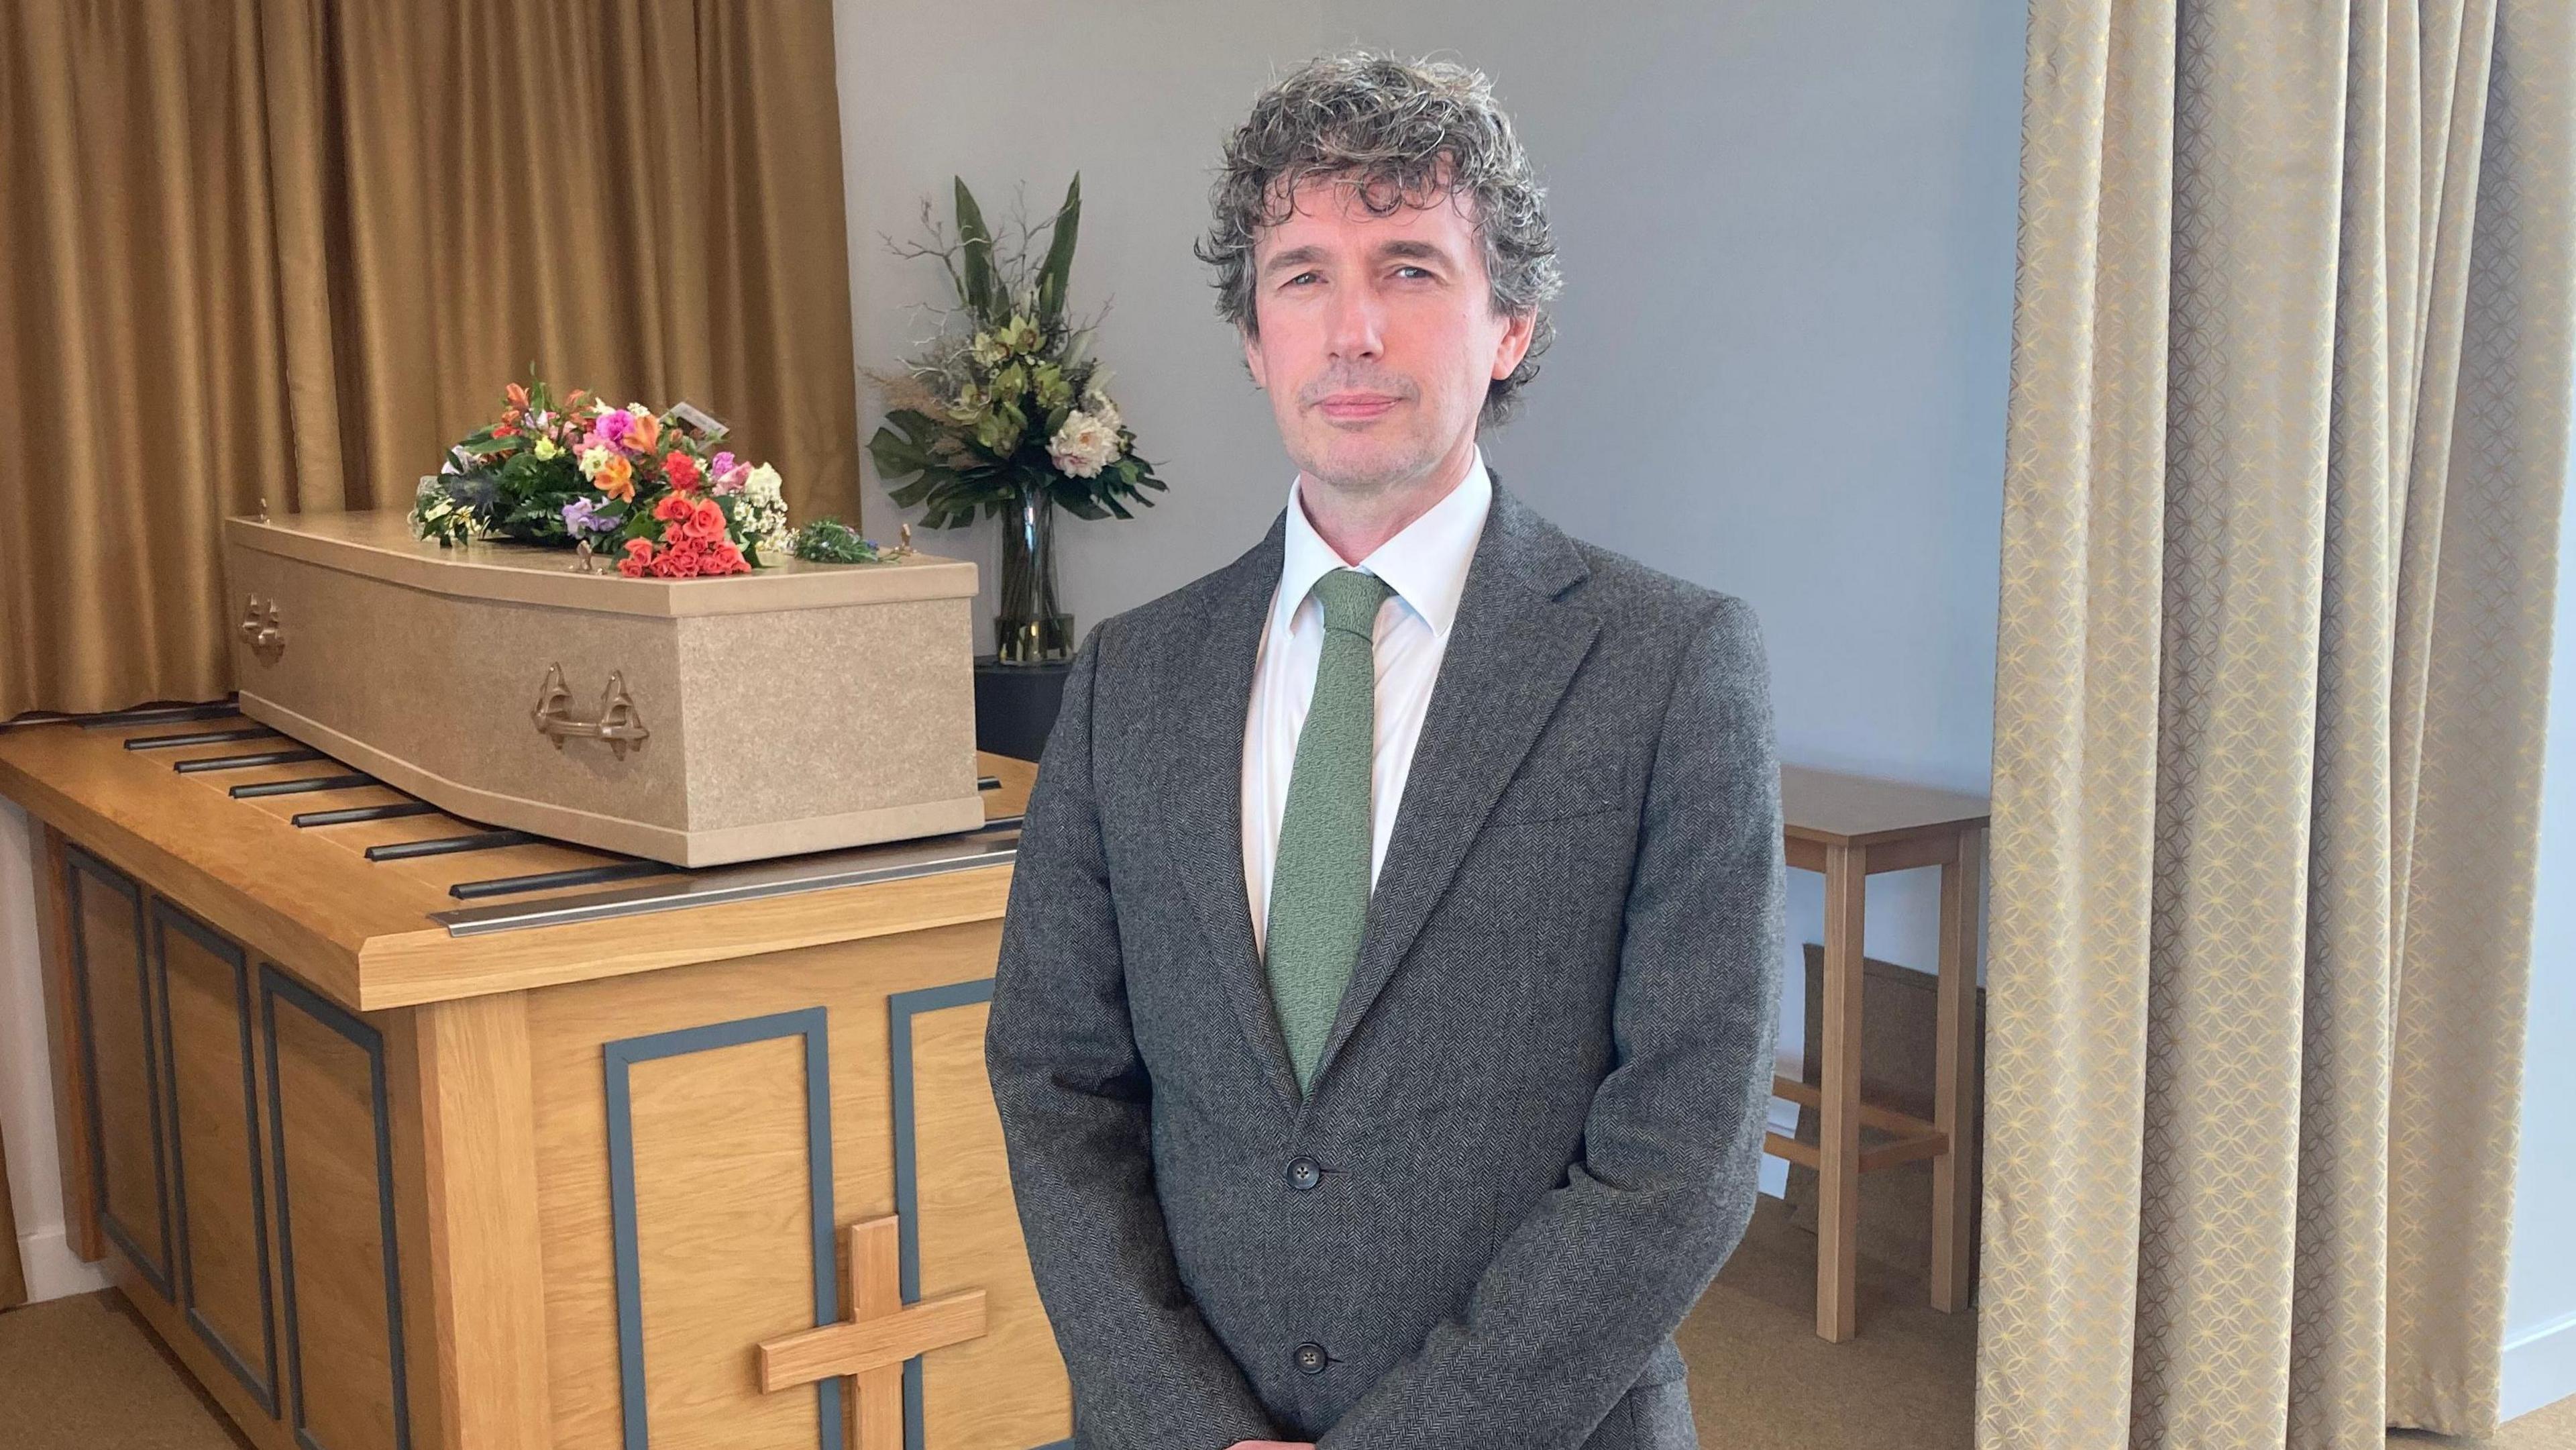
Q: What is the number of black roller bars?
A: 6